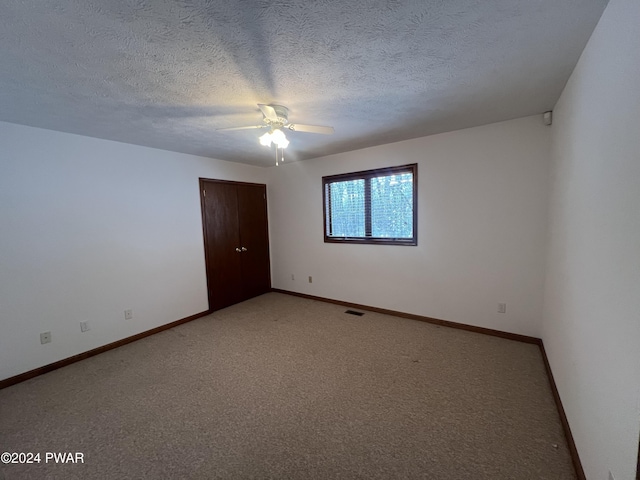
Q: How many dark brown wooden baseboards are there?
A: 3